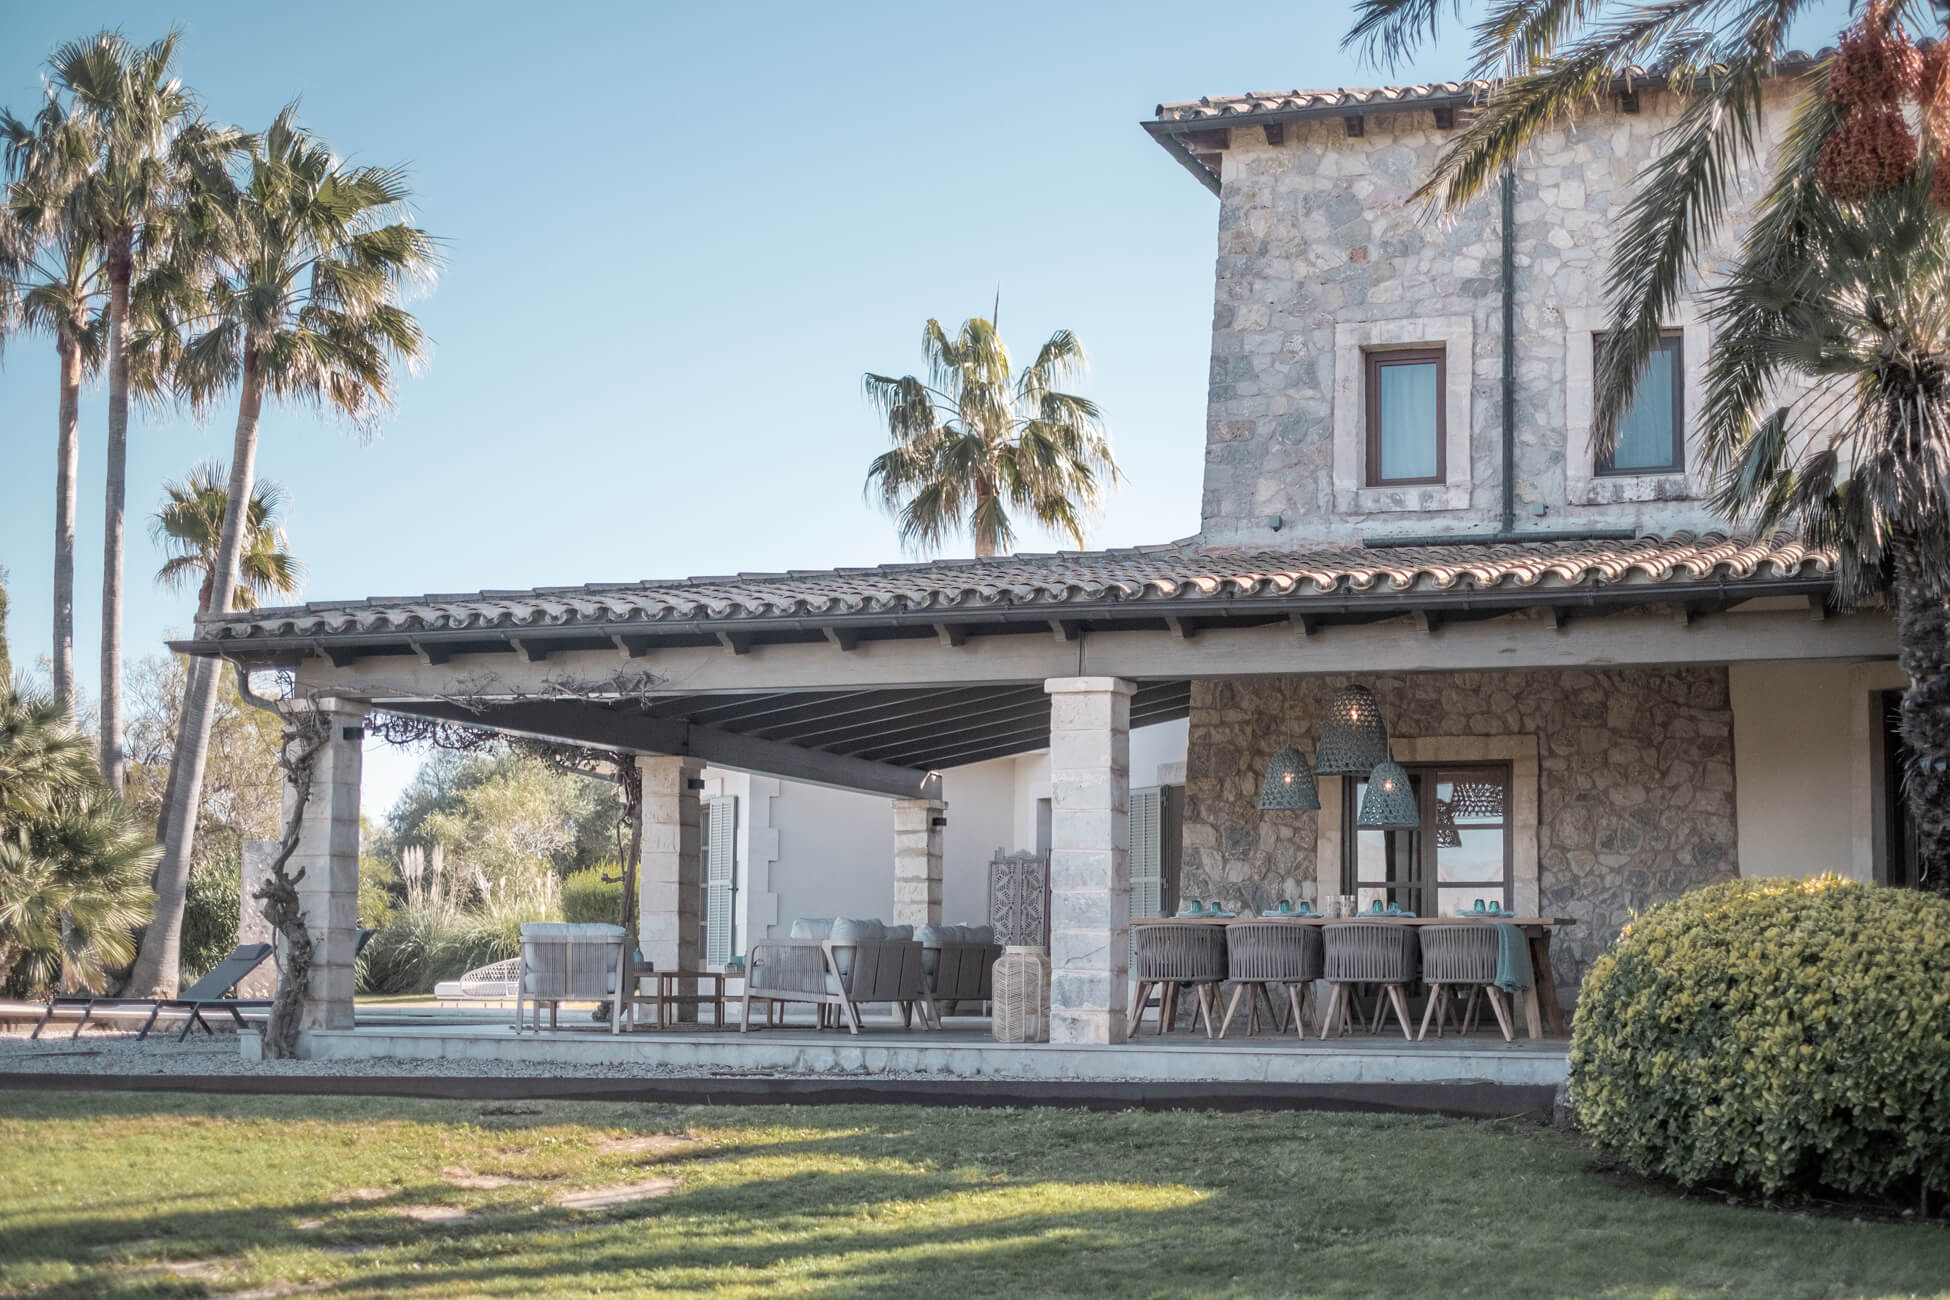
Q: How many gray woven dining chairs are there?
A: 4